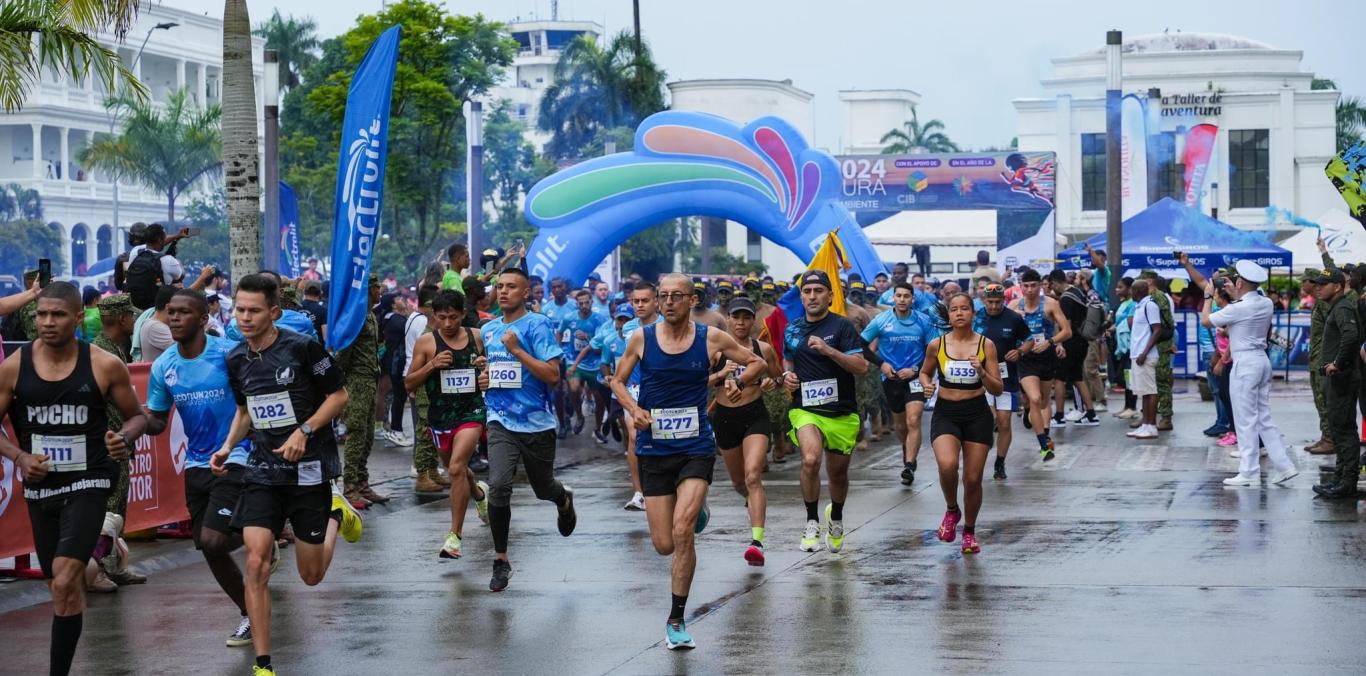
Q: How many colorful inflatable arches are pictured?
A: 1